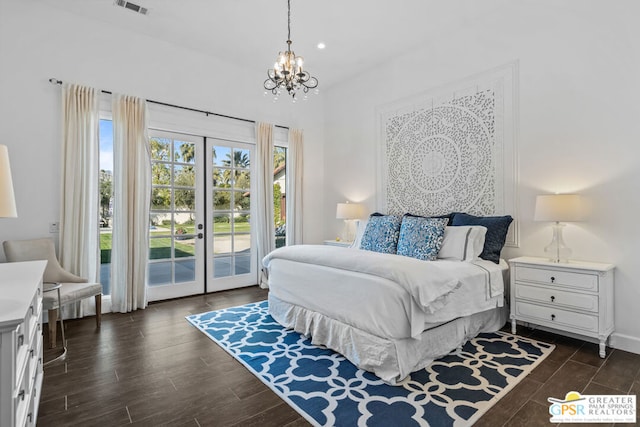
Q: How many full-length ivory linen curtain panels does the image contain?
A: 4